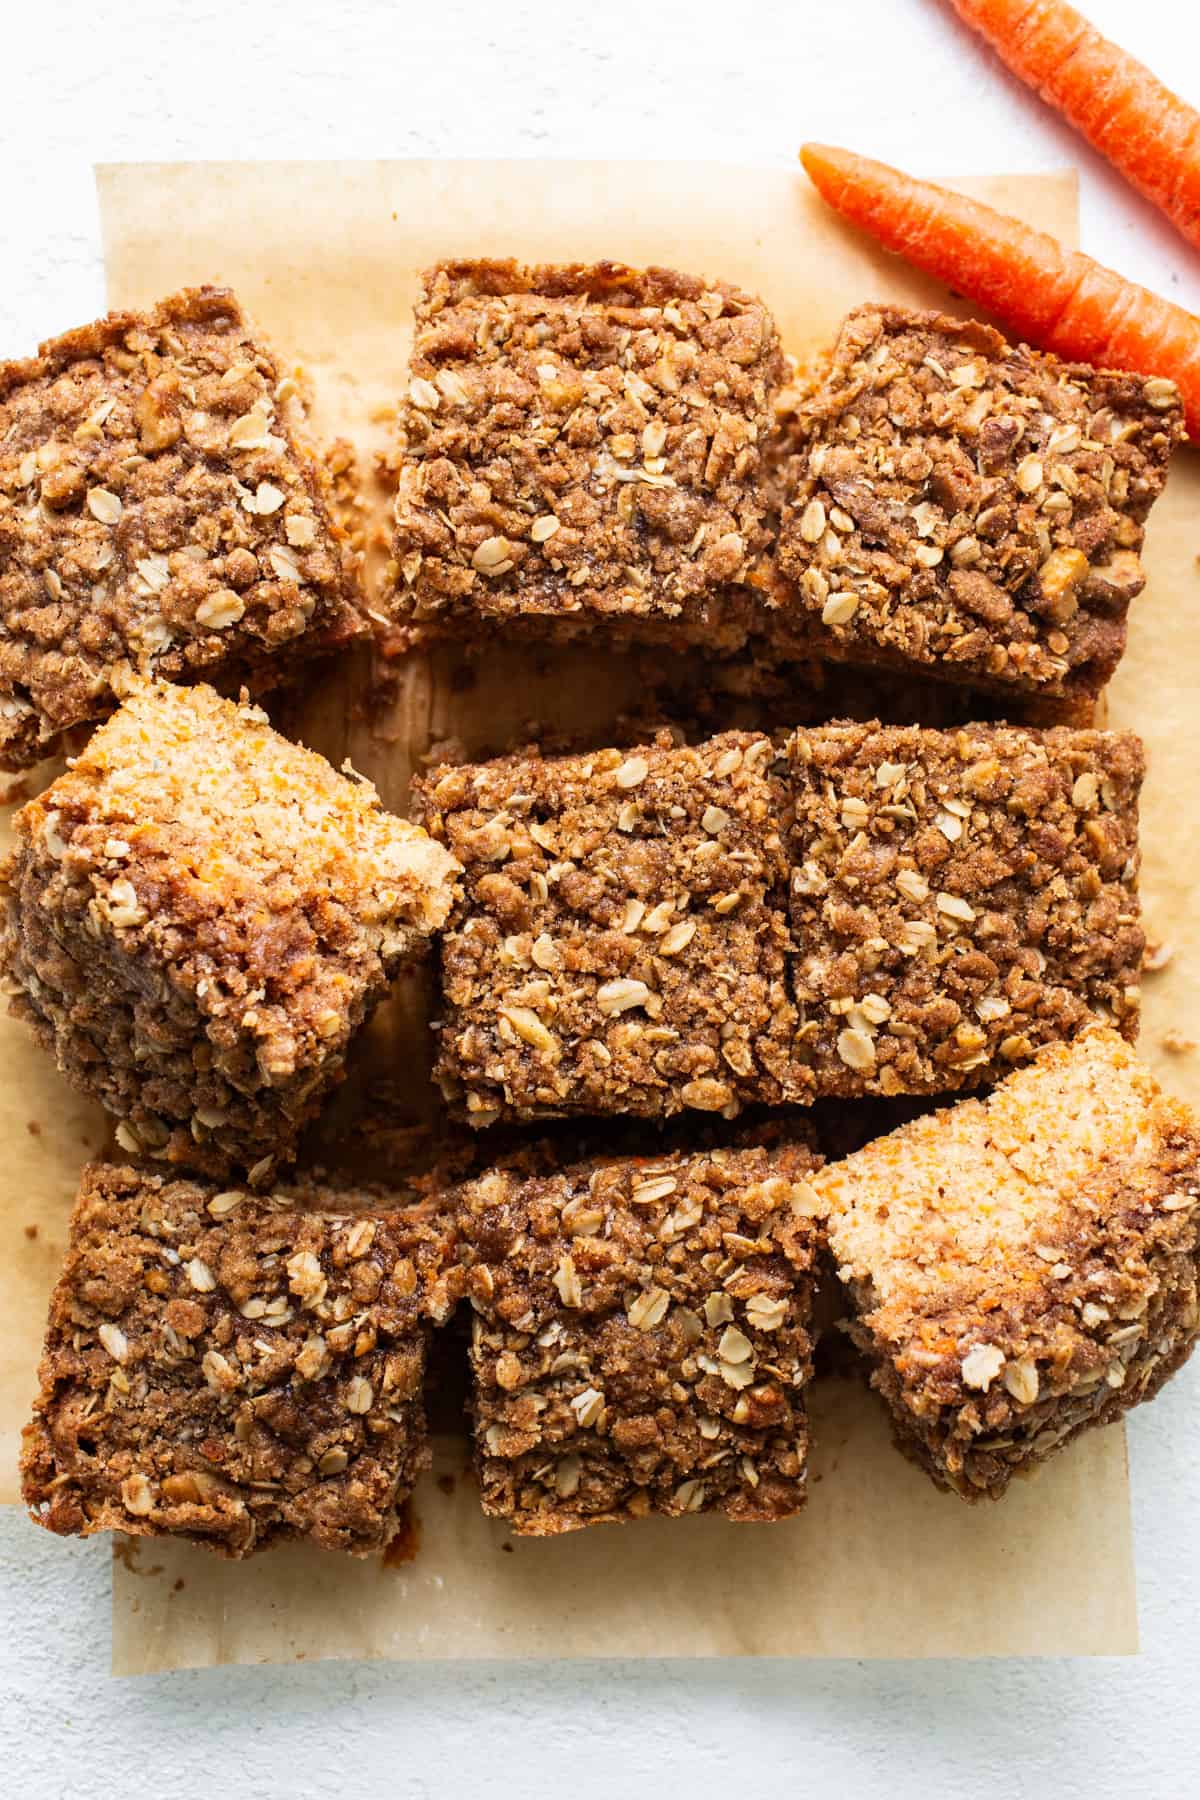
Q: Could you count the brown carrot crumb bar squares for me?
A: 9